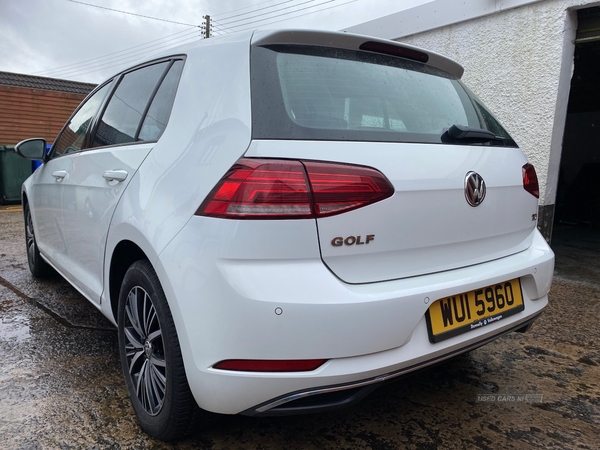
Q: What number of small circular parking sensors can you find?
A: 3